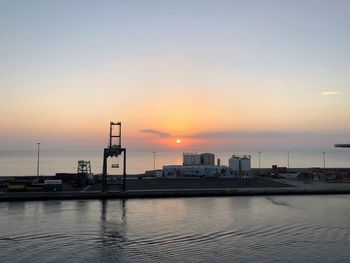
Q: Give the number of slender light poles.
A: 5